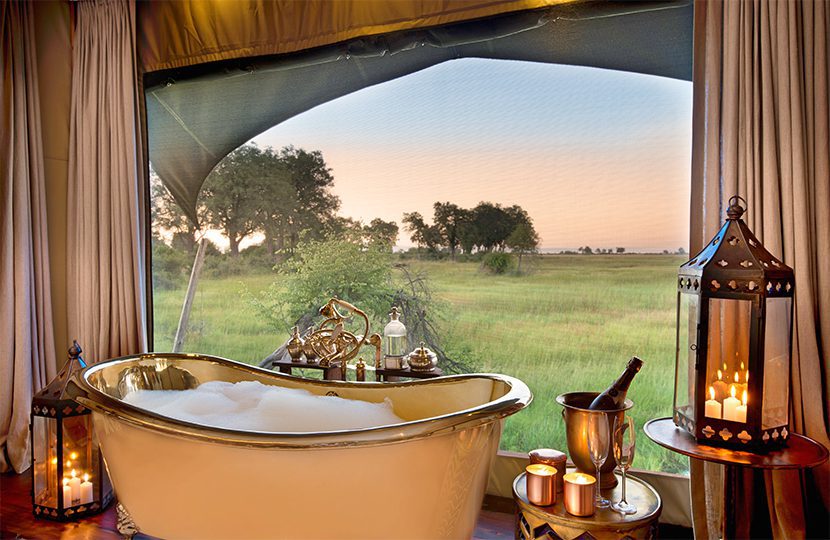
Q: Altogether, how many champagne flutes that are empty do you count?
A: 2